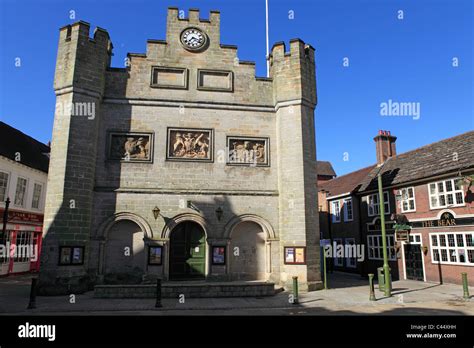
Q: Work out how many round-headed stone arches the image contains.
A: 3